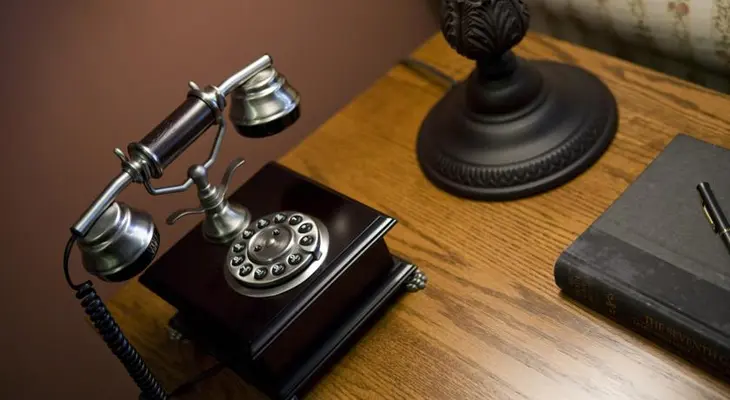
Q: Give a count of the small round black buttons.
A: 12